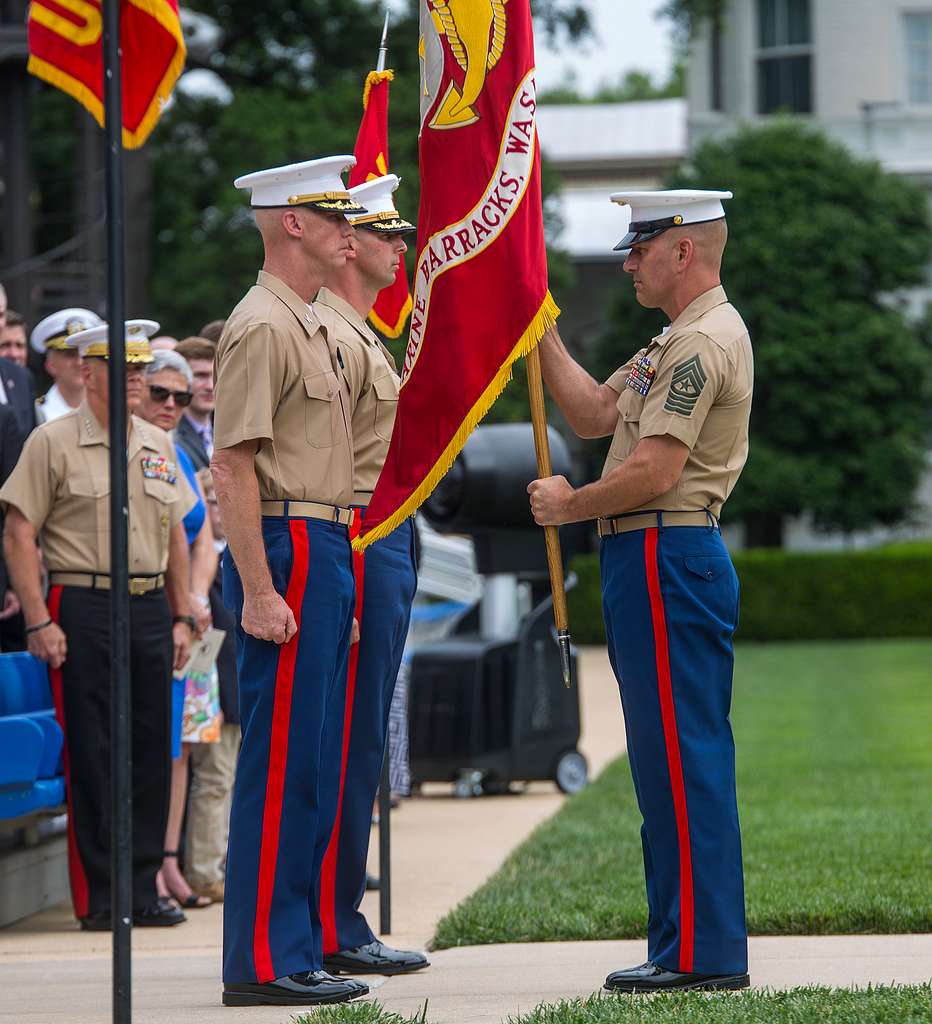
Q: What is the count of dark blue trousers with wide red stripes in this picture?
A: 3